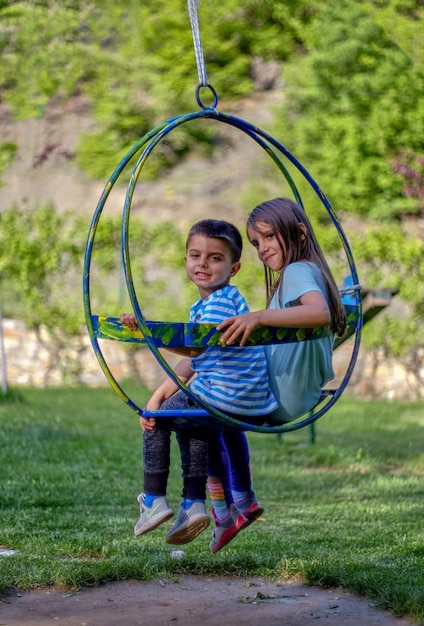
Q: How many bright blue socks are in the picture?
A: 2